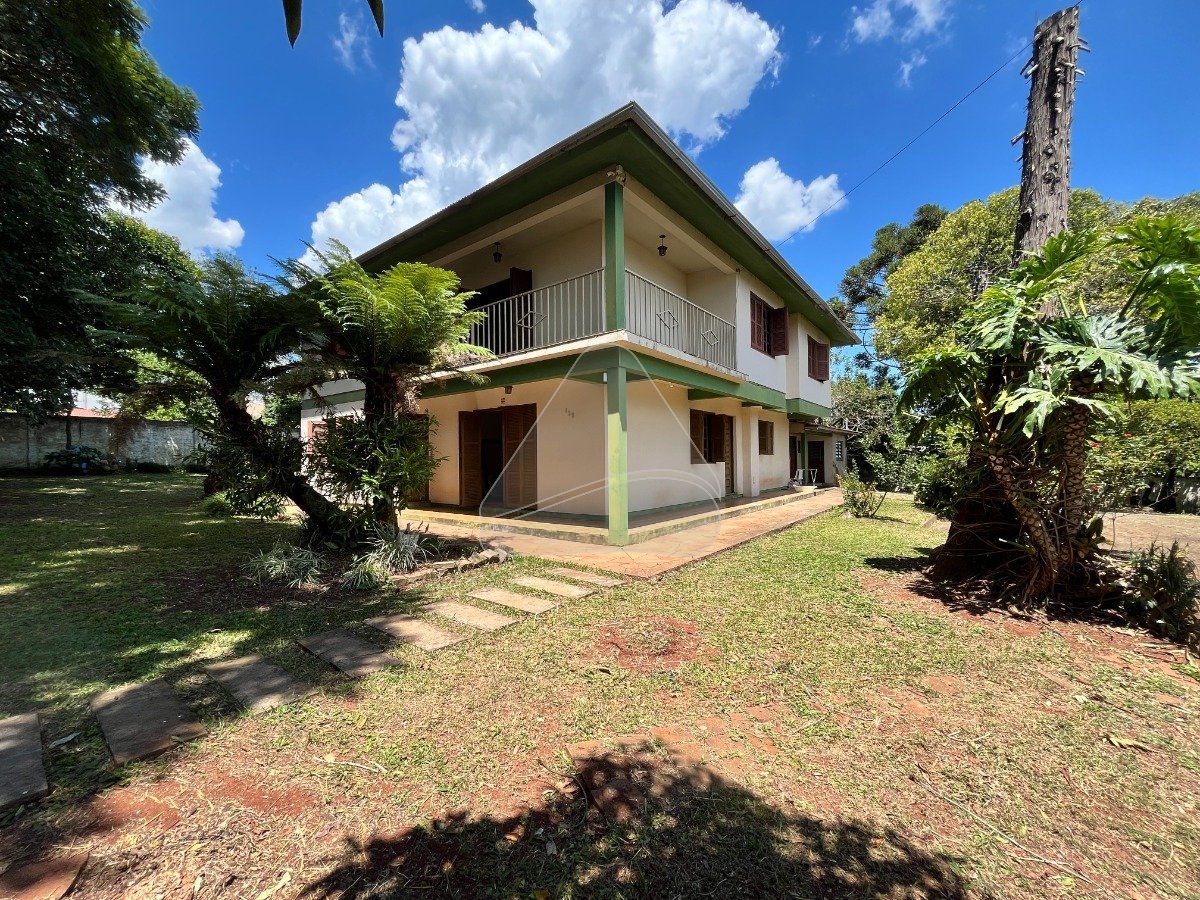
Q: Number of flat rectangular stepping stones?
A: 9